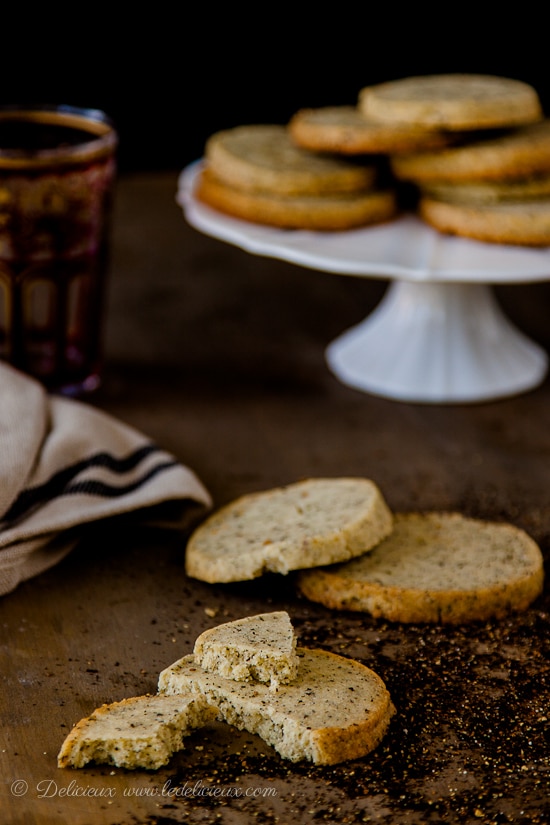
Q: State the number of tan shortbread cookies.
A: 10